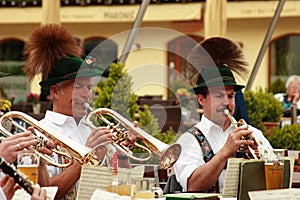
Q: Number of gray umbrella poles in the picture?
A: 2